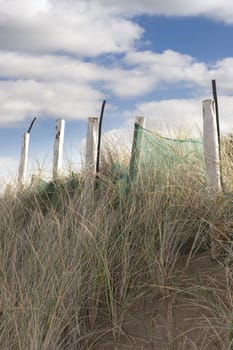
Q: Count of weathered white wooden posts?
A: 5